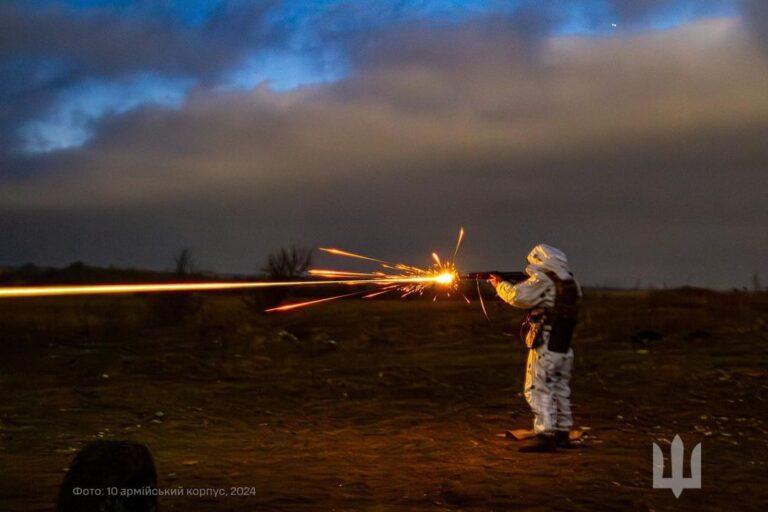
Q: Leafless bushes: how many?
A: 2